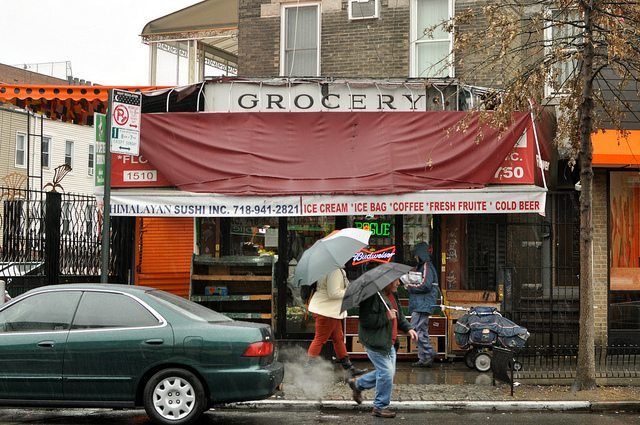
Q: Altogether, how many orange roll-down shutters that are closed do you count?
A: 1